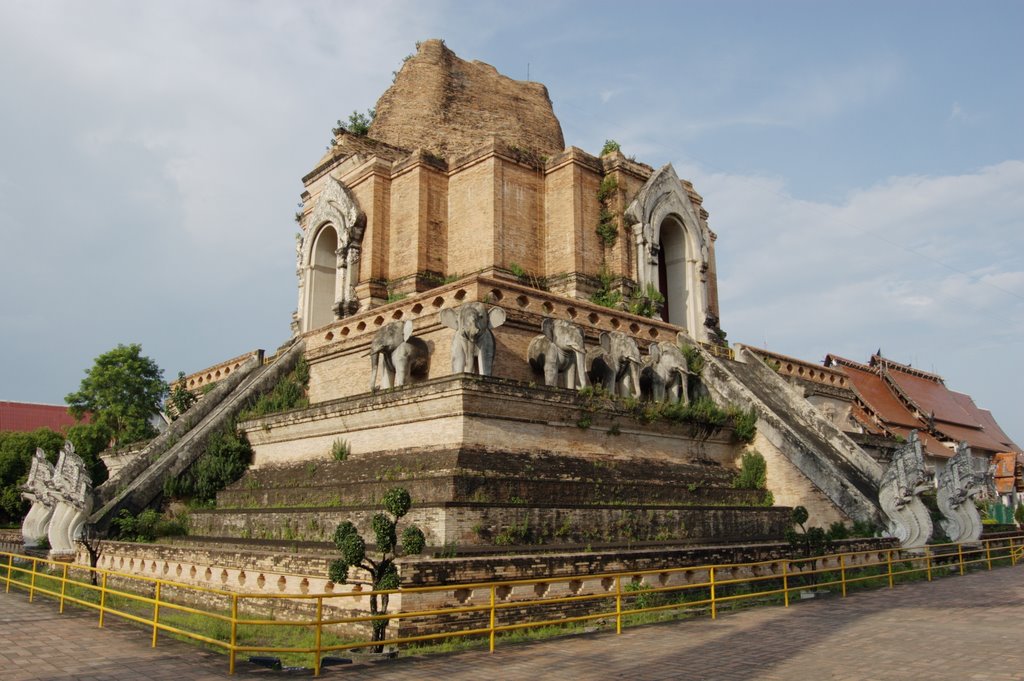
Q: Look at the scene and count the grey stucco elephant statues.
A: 5